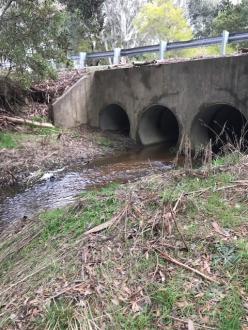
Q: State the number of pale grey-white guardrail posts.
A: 4